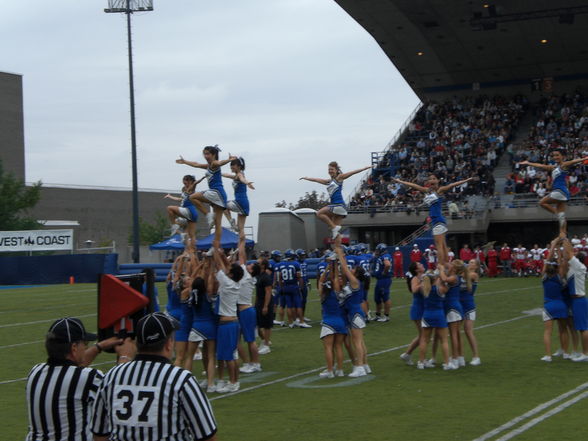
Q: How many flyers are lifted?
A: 6